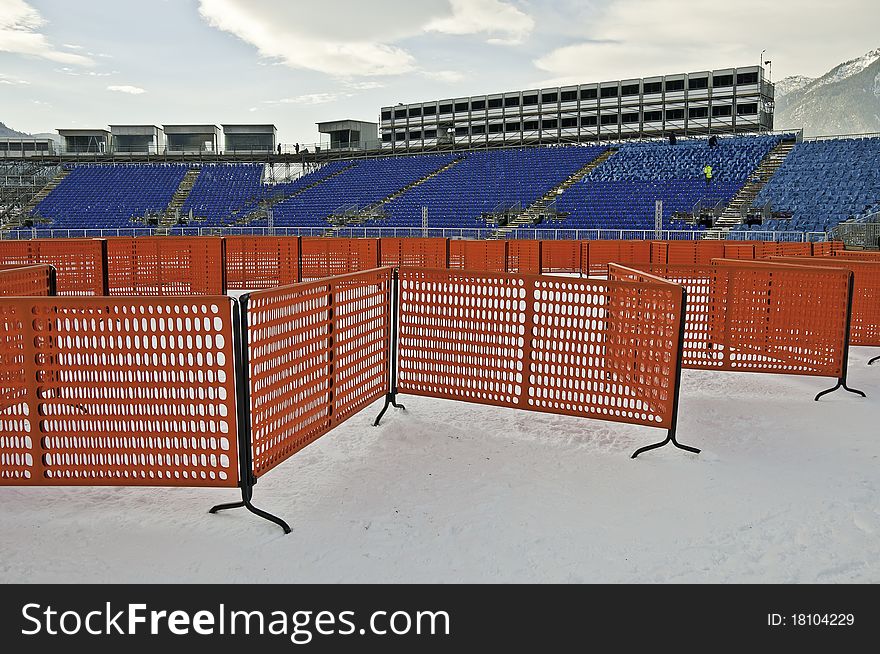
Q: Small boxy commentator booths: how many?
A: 5